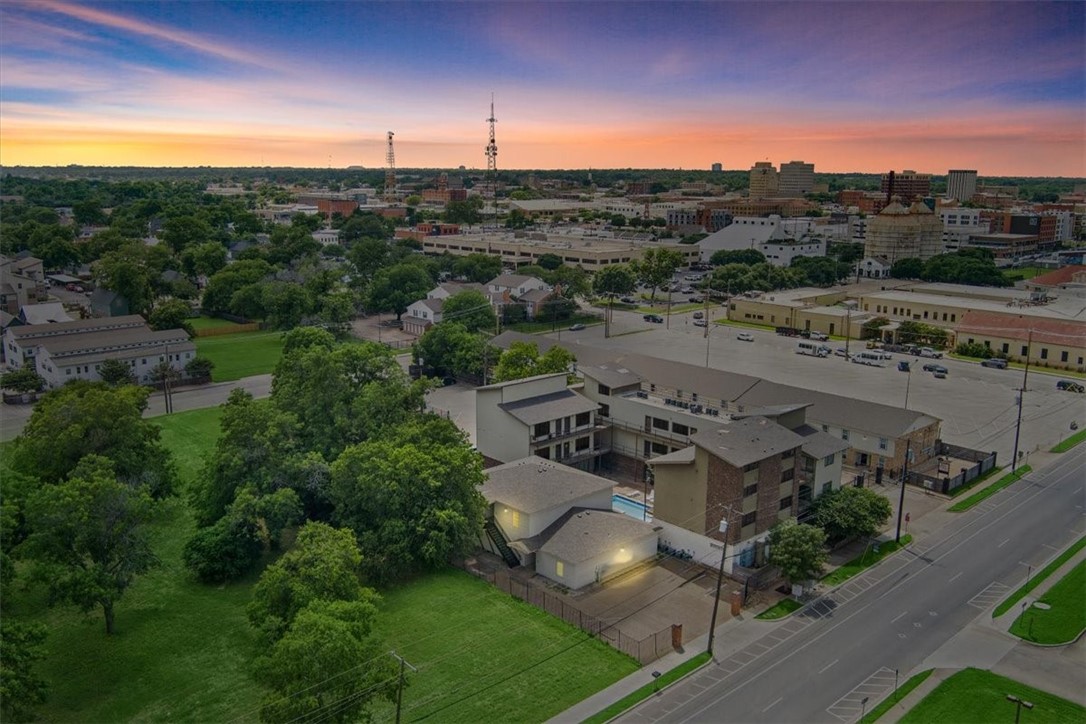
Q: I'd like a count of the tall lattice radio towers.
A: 2